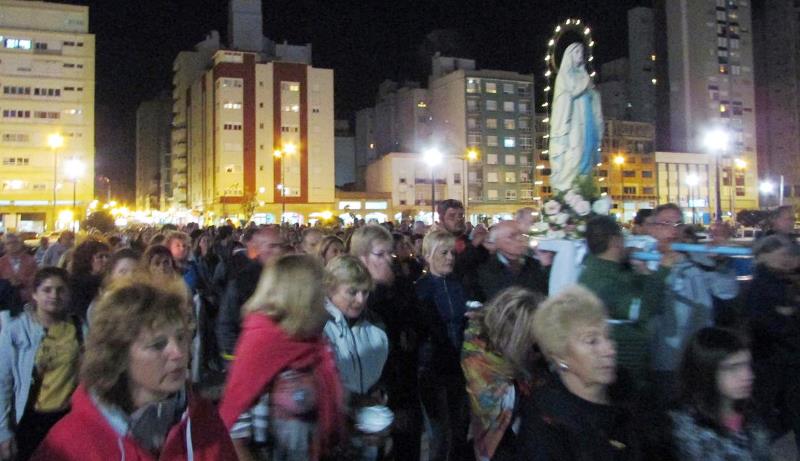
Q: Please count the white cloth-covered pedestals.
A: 1